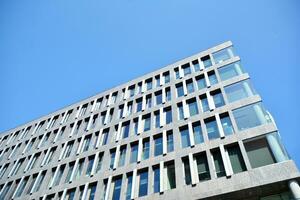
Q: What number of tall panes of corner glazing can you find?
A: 5